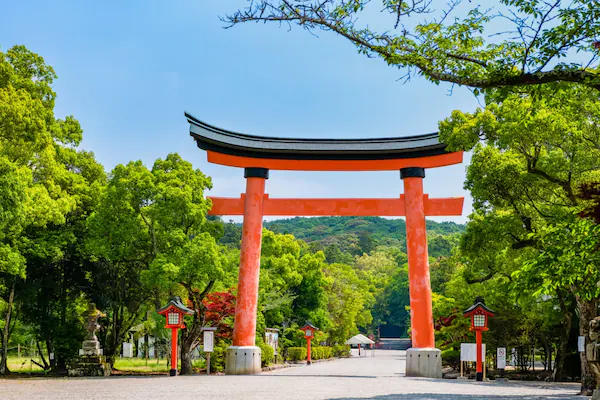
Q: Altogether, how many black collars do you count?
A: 2